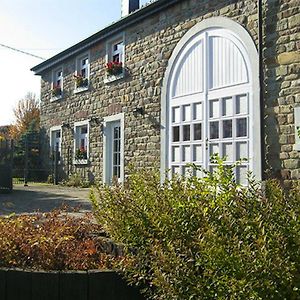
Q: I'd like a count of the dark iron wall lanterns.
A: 3